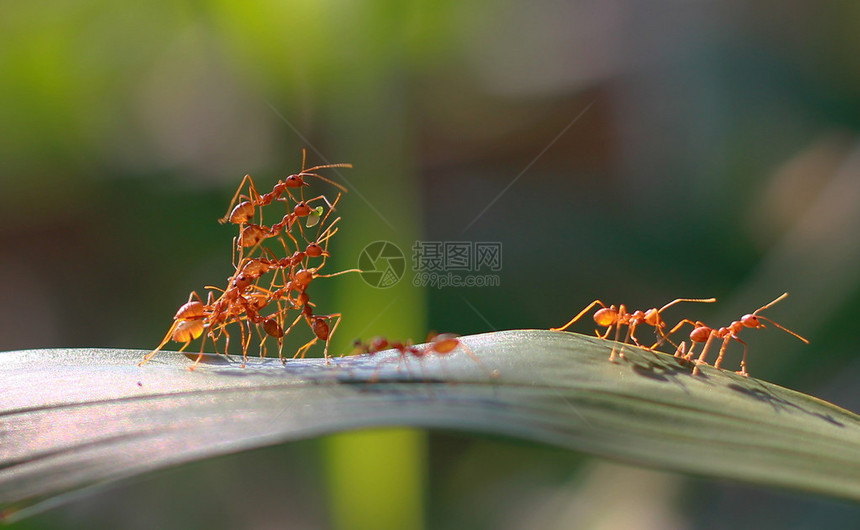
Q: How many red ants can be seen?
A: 11